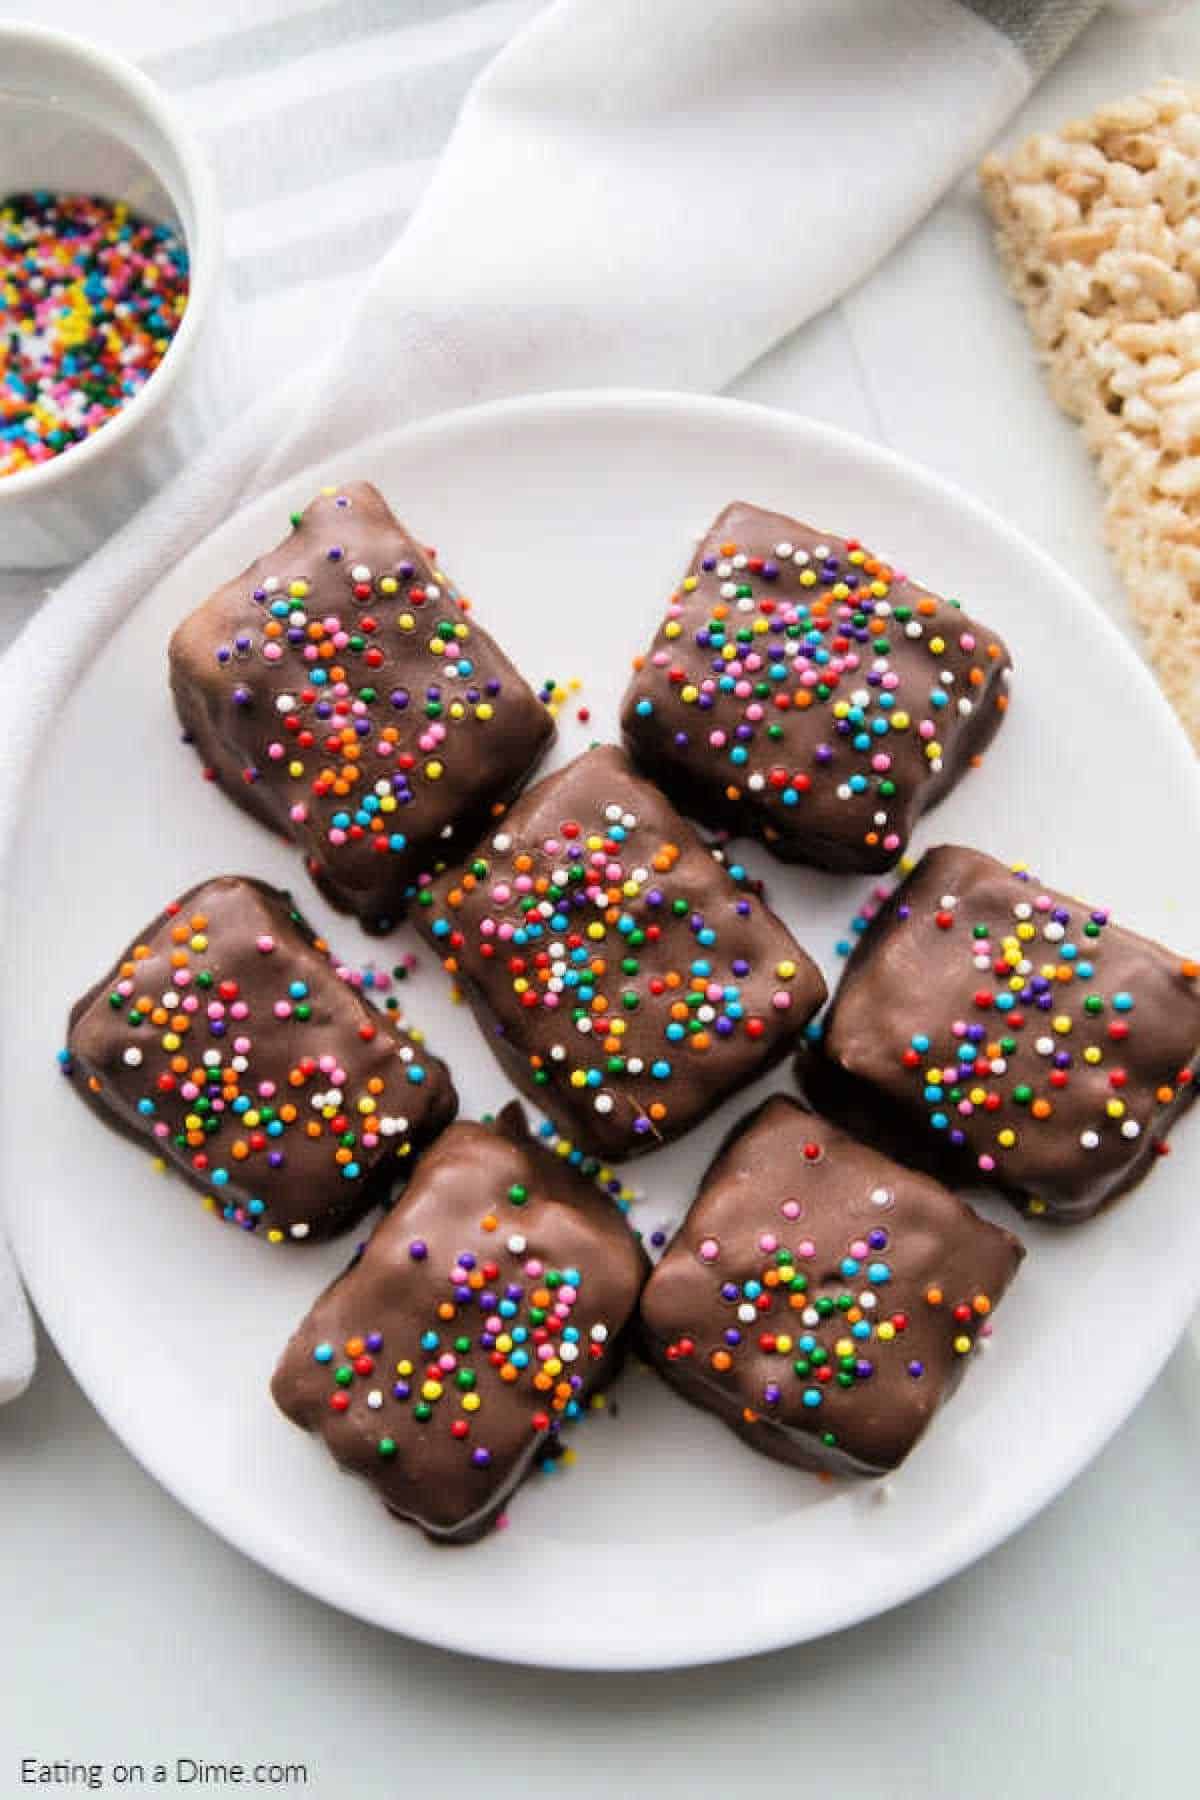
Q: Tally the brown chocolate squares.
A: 7